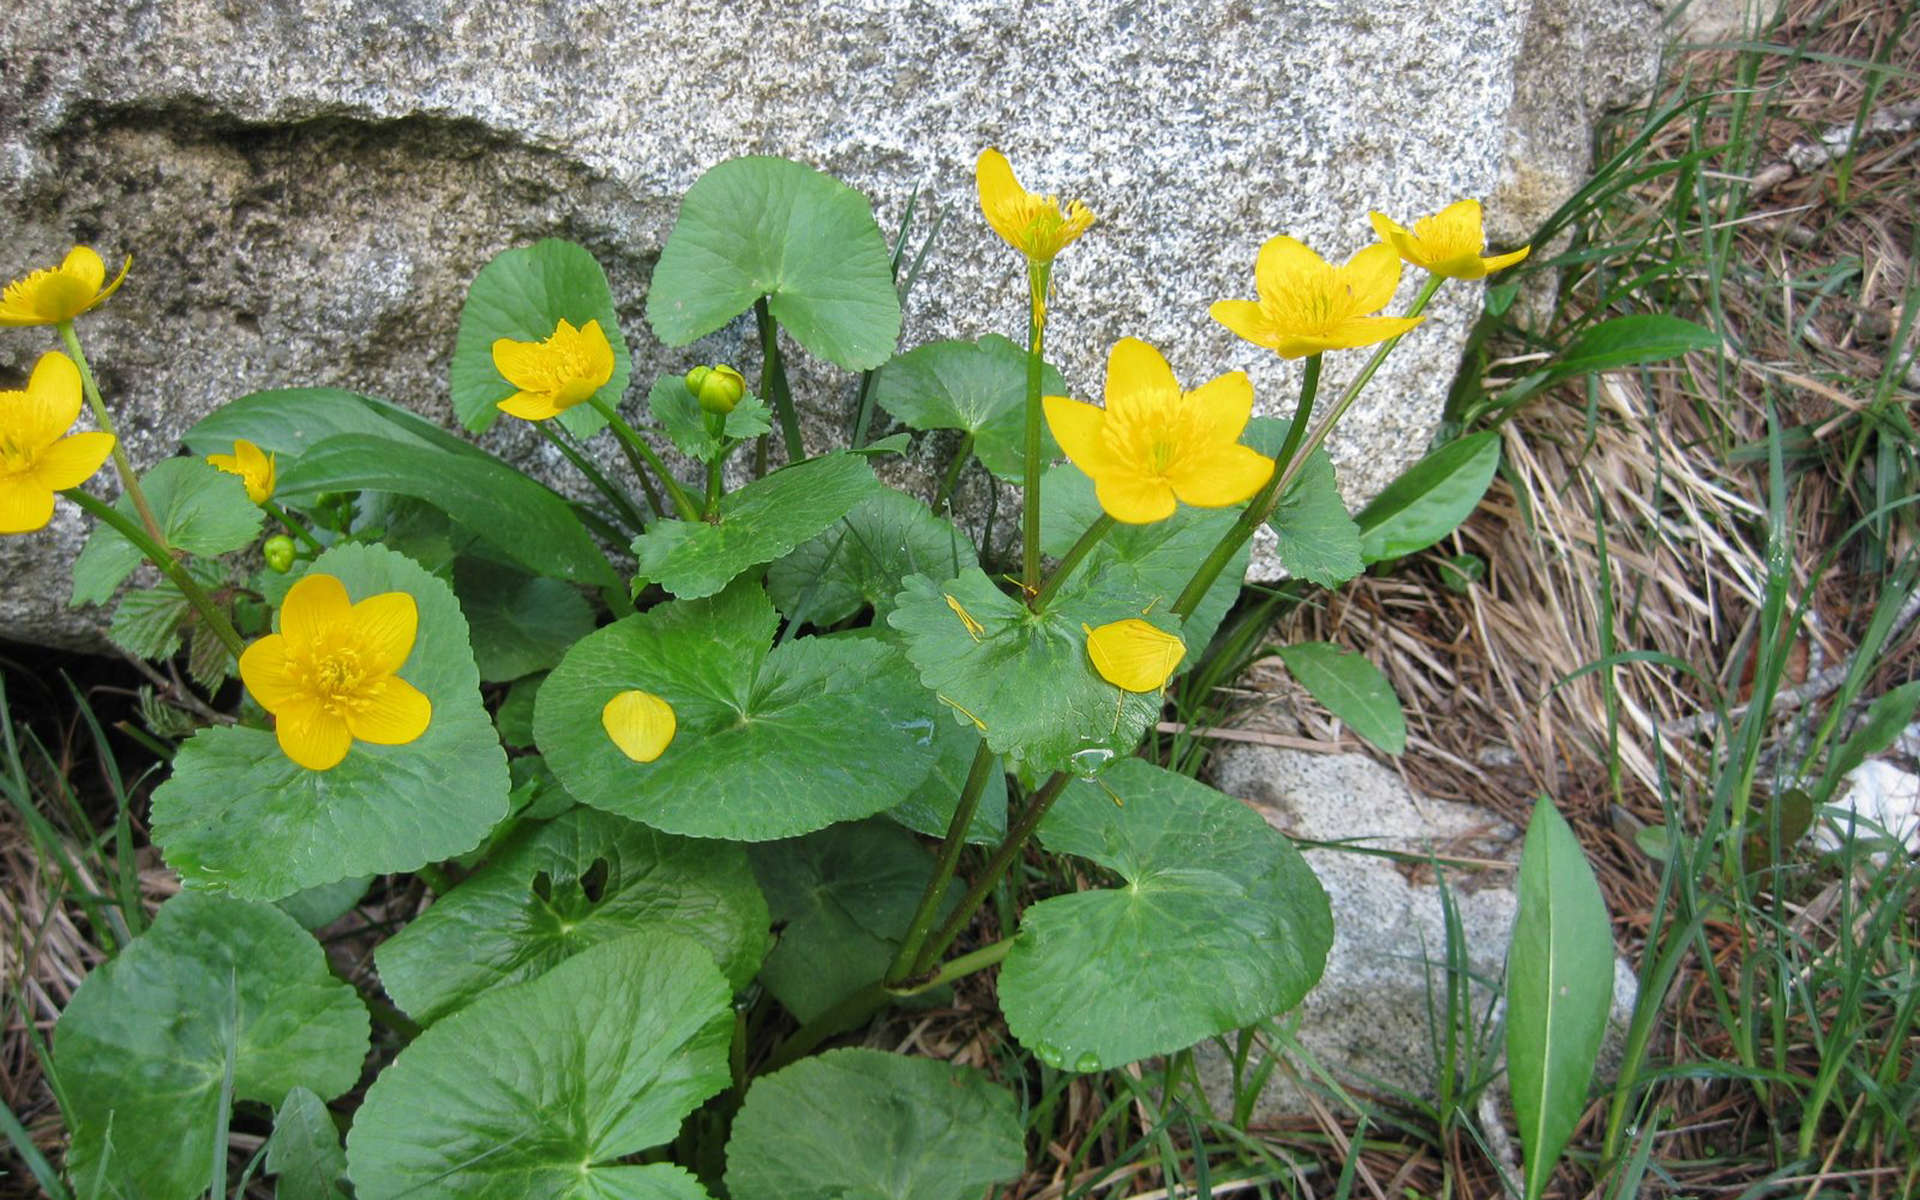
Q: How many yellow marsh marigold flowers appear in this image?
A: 9